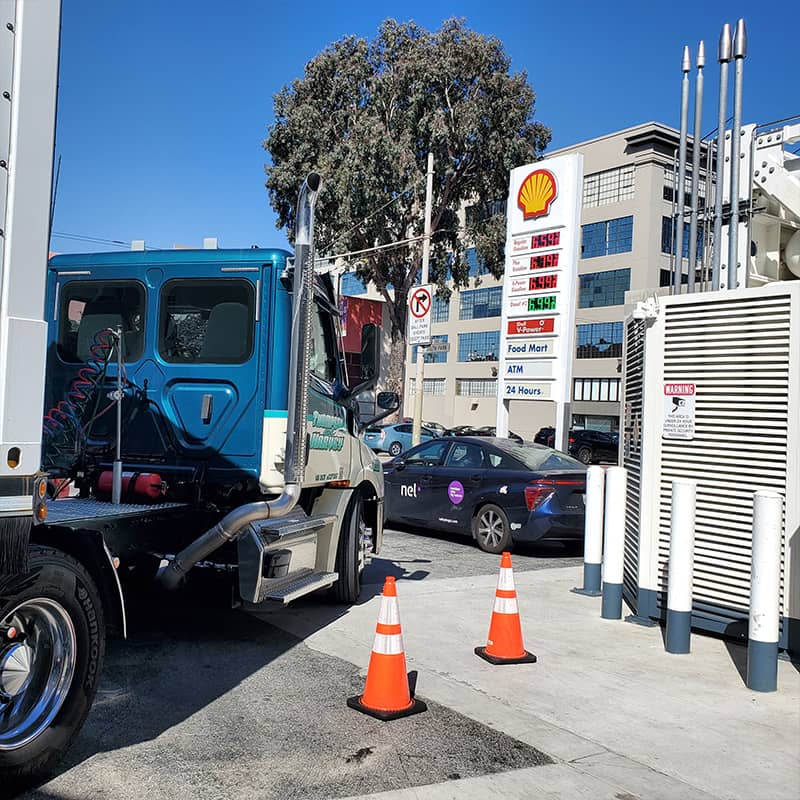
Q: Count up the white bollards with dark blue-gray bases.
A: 4